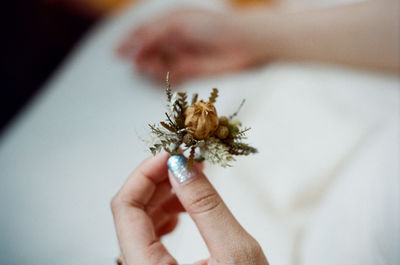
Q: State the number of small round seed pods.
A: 3